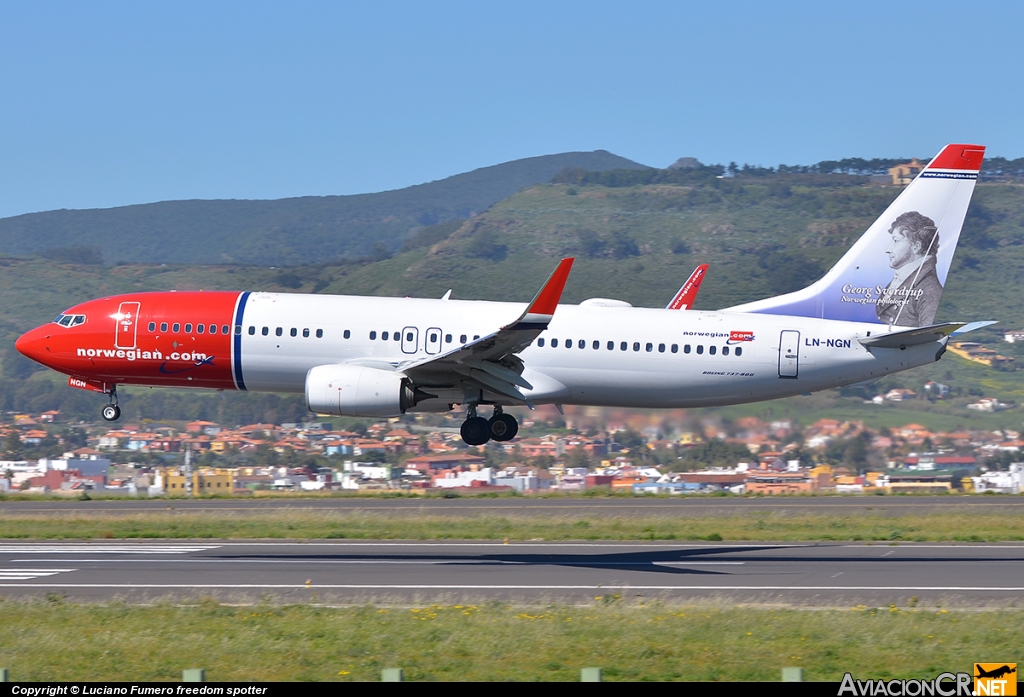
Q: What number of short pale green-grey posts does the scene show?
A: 5